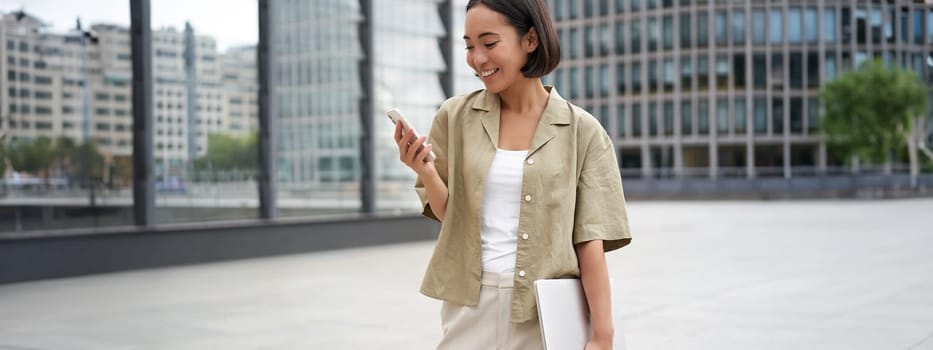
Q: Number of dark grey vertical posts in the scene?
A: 4